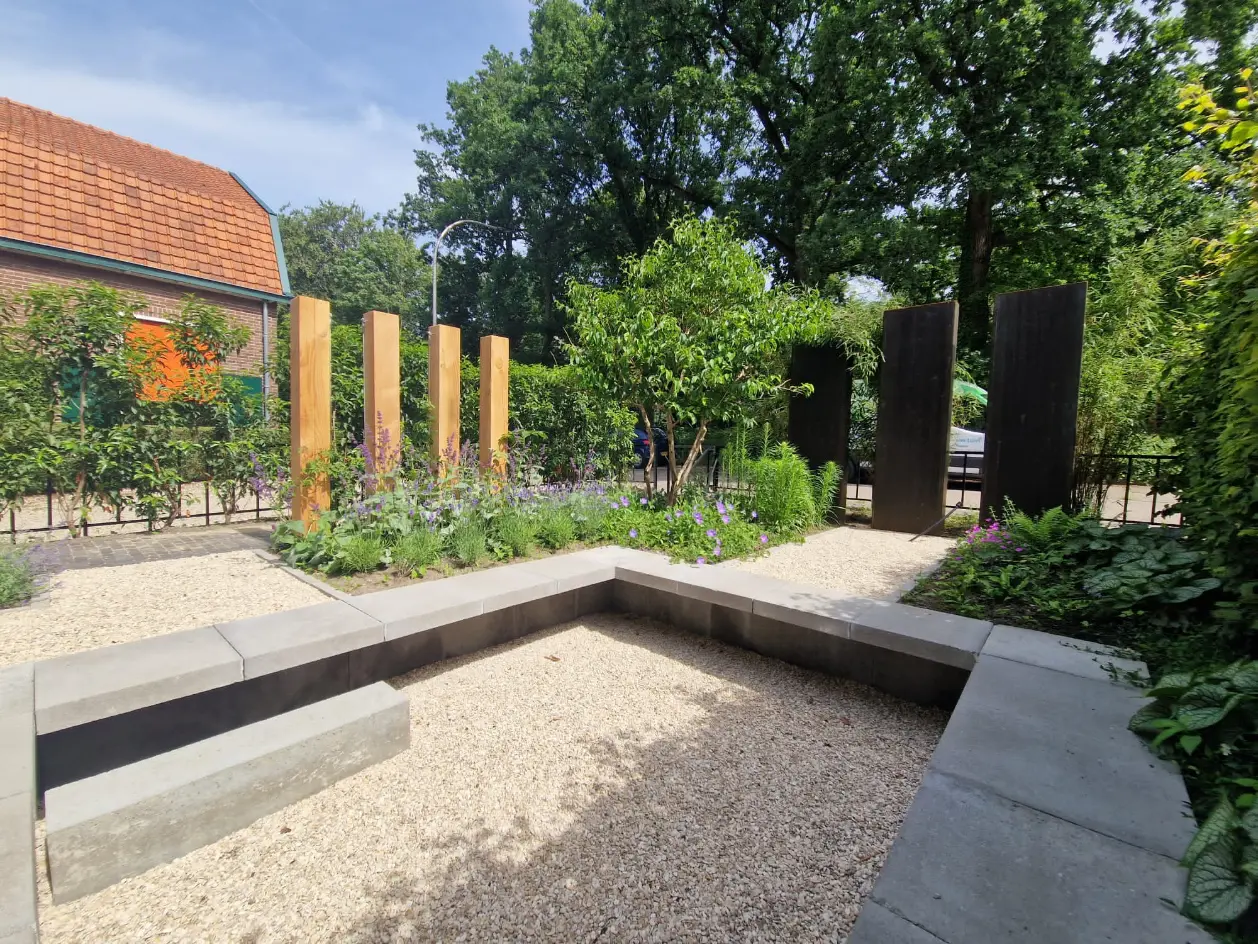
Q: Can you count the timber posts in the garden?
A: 4